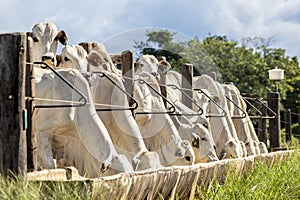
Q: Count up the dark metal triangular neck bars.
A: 8